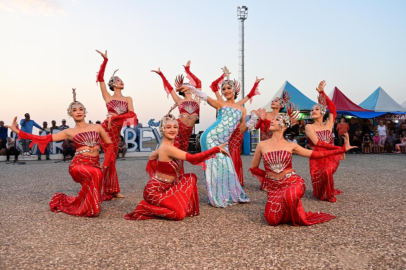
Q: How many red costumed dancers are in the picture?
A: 8